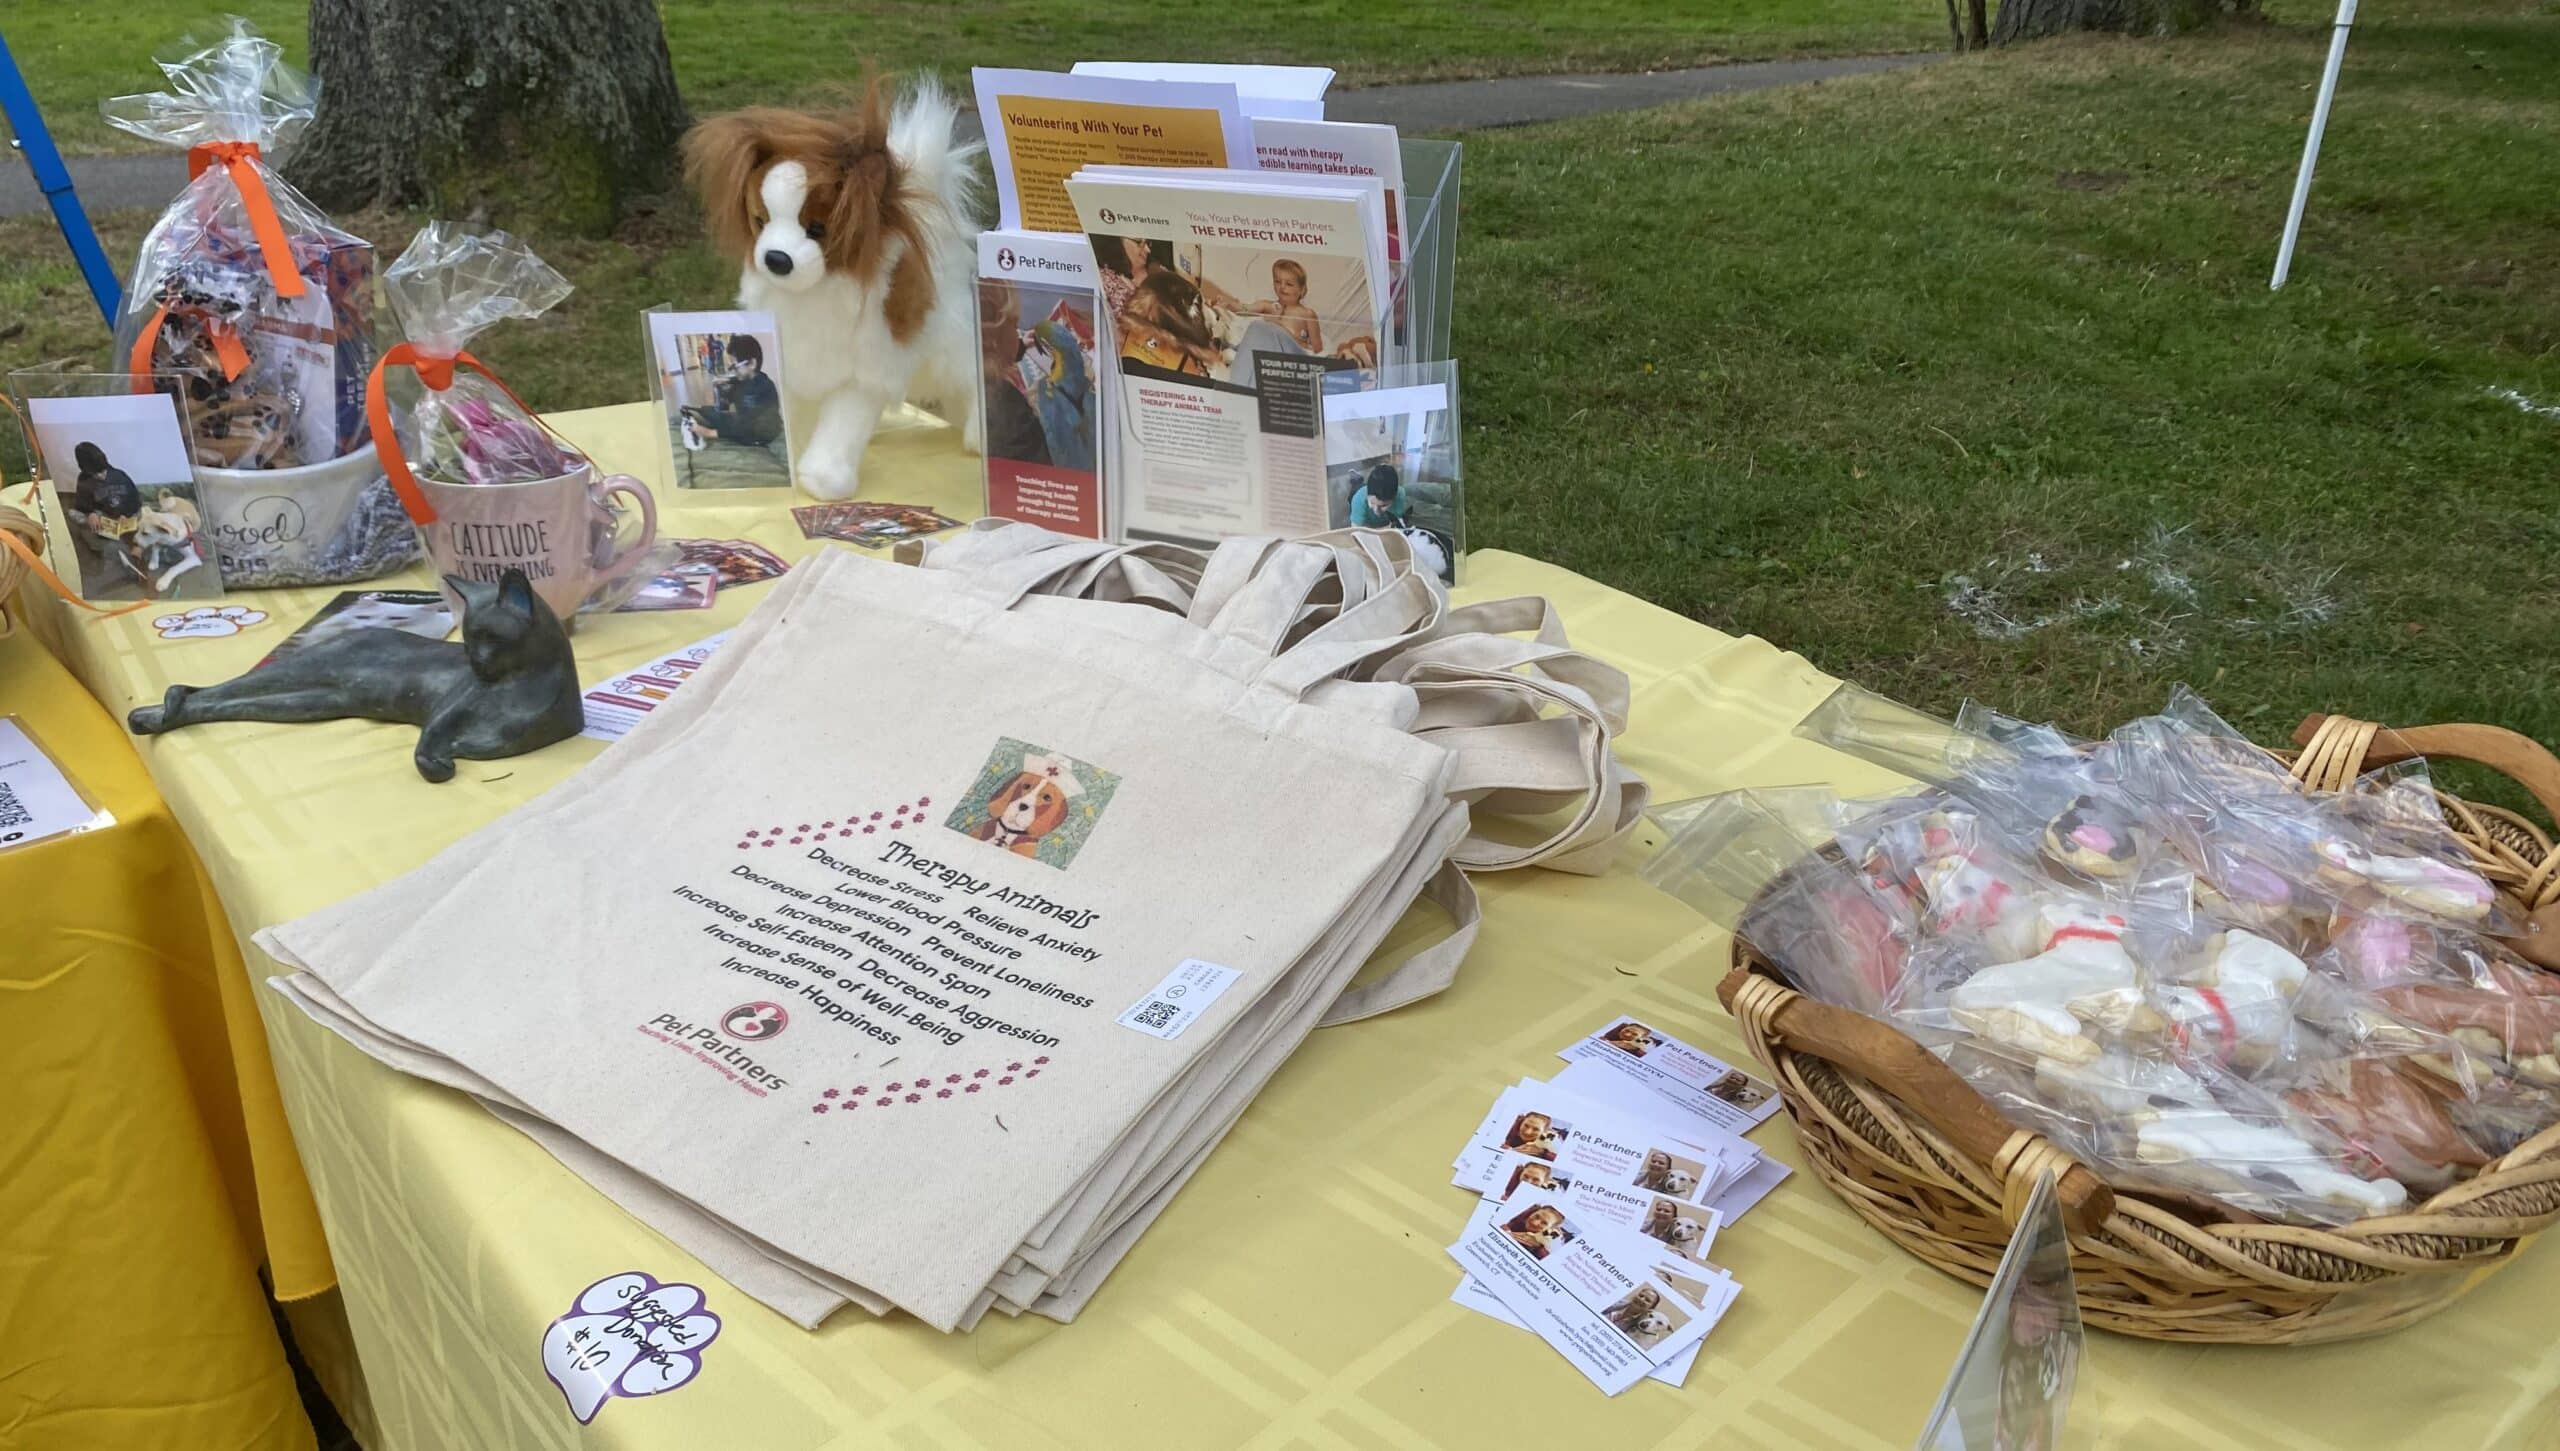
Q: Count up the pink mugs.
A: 1